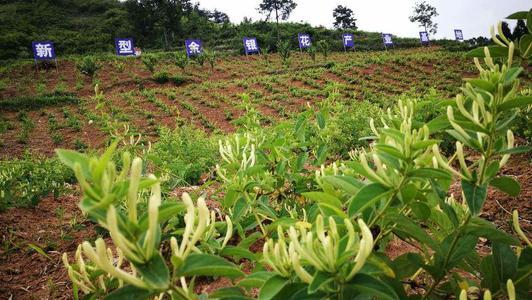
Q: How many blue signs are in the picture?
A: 9